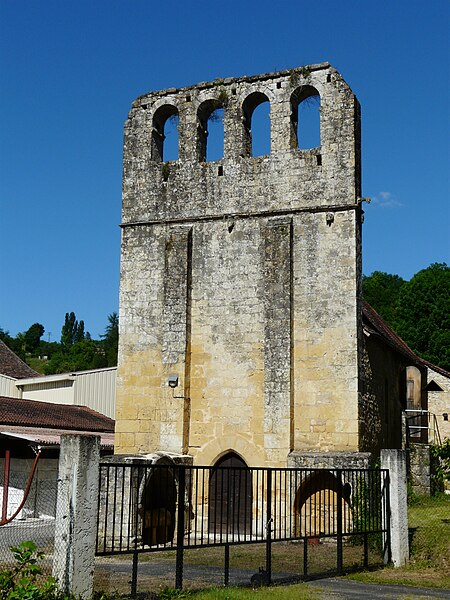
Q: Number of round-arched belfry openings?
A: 4